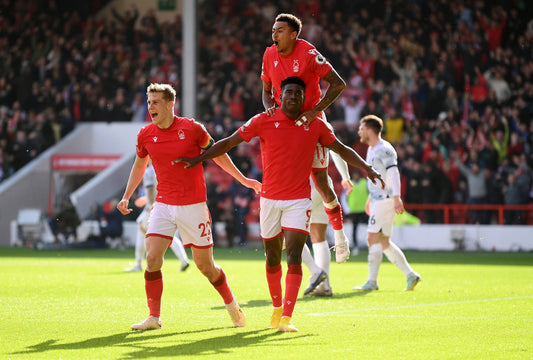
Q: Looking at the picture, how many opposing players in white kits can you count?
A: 3